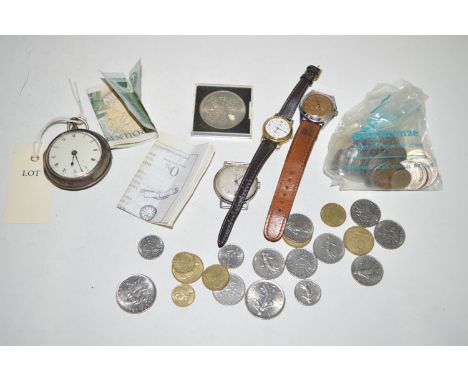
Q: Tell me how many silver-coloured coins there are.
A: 14